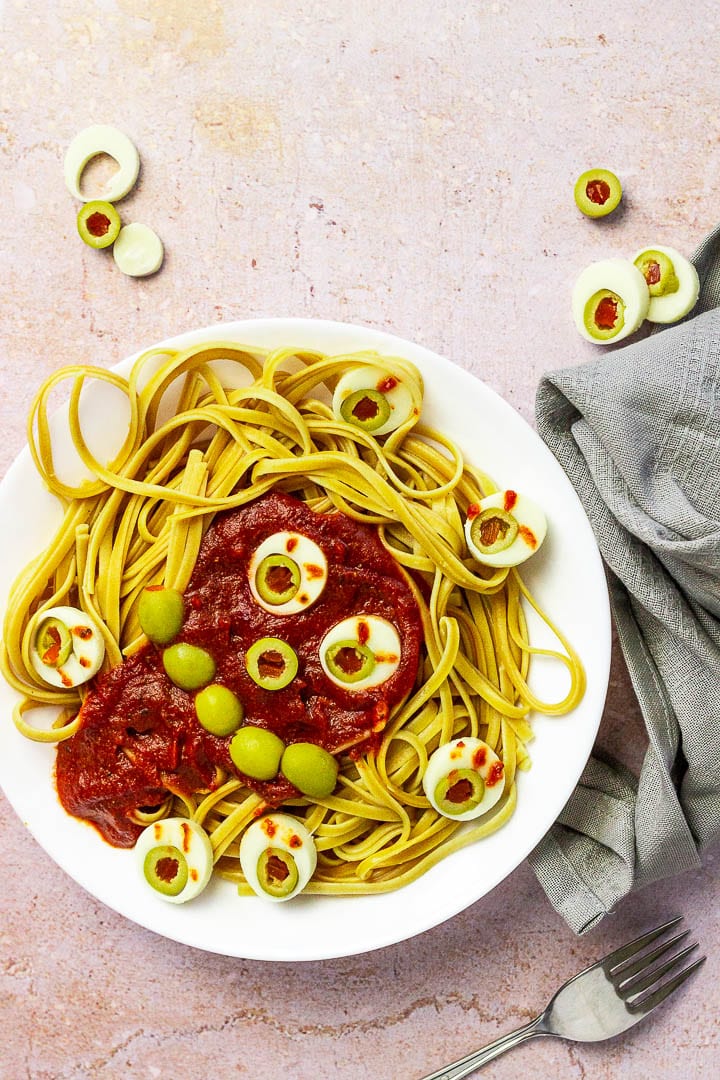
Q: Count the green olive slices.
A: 13